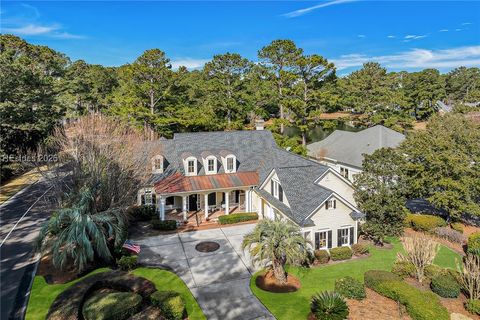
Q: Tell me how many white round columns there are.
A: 5